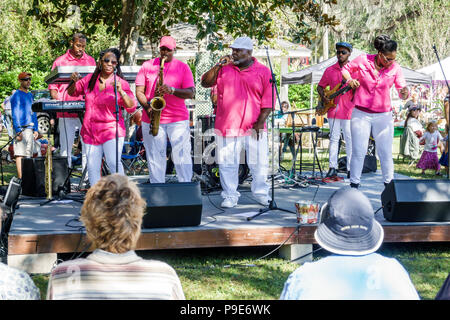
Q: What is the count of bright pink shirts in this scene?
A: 6